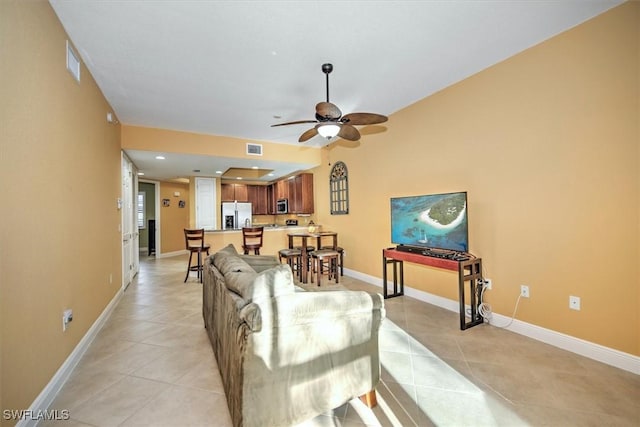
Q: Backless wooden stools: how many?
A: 4